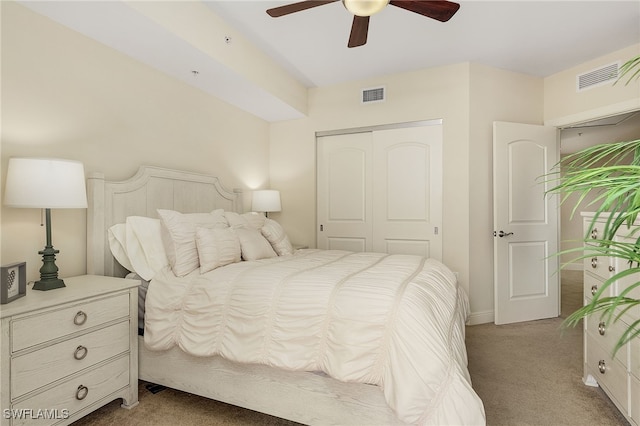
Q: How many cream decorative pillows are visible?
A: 5